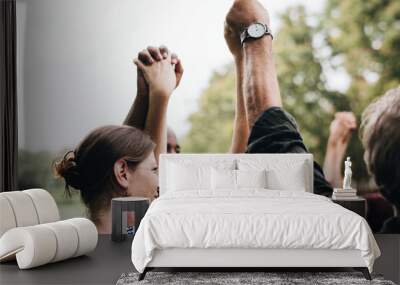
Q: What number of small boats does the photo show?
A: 0